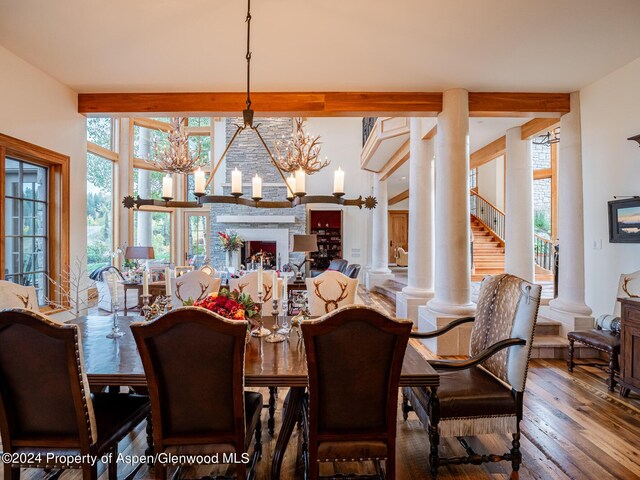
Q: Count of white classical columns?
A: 5